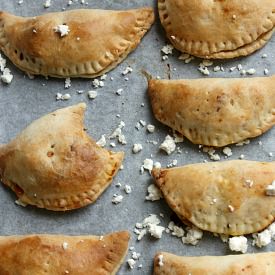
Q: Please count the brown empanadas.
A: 7